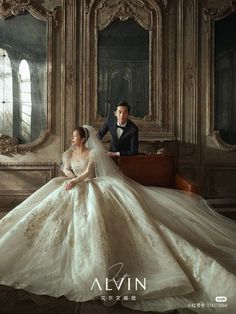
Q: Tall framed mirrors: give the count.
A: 3